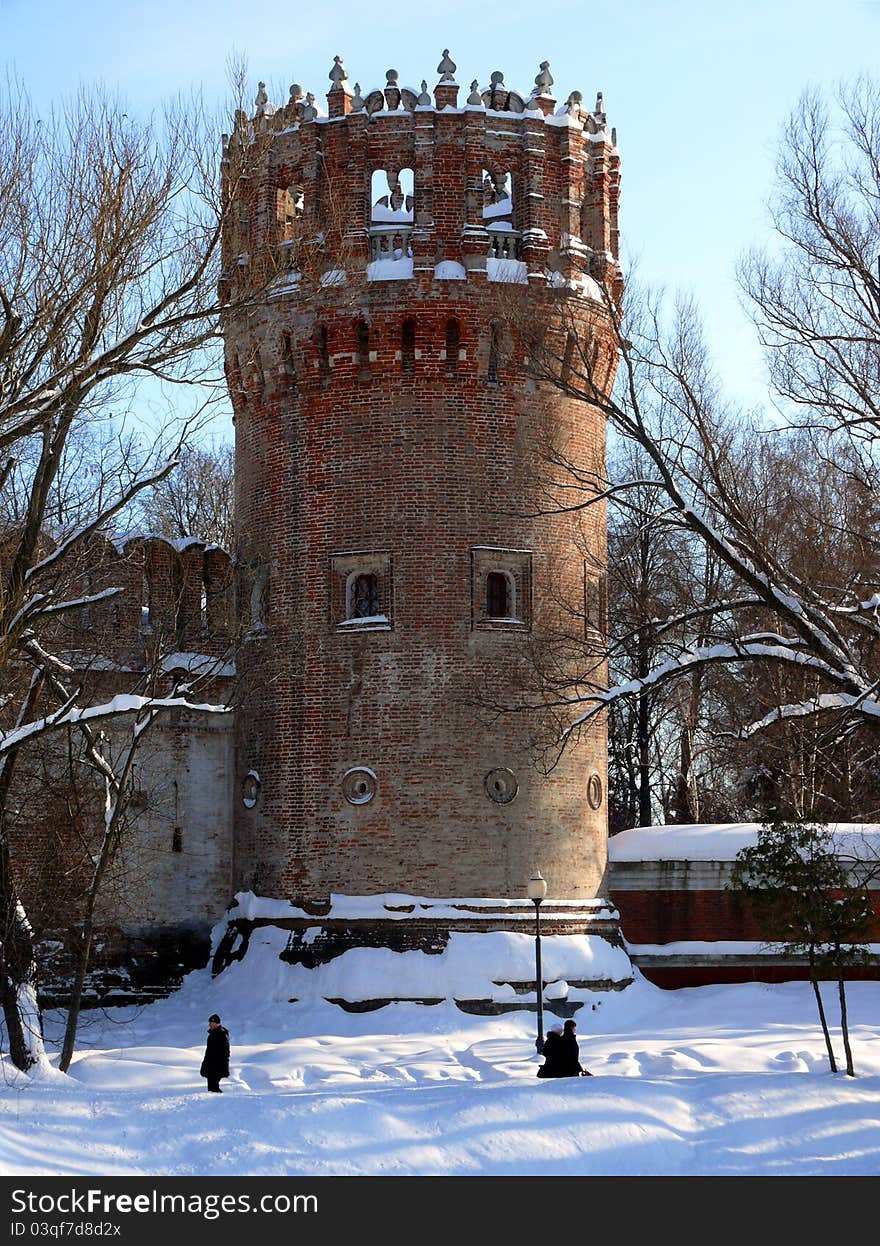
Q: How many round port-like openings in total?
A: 4